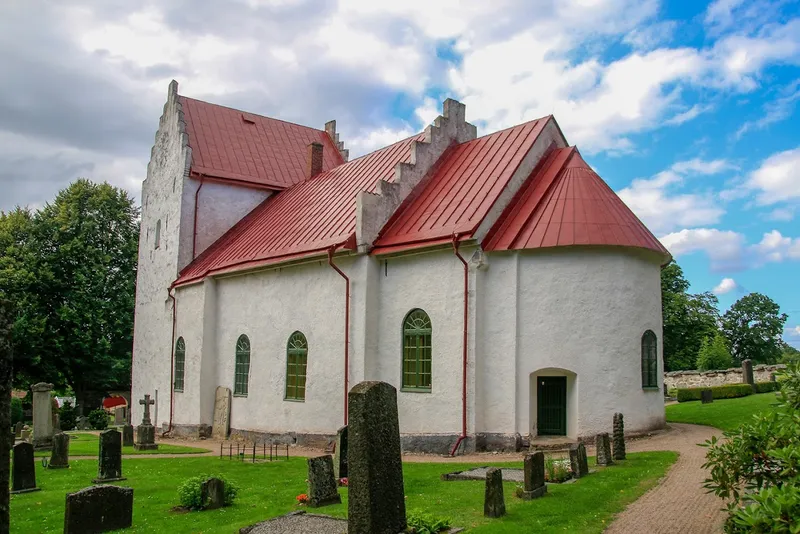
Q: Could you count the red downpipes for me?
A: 4